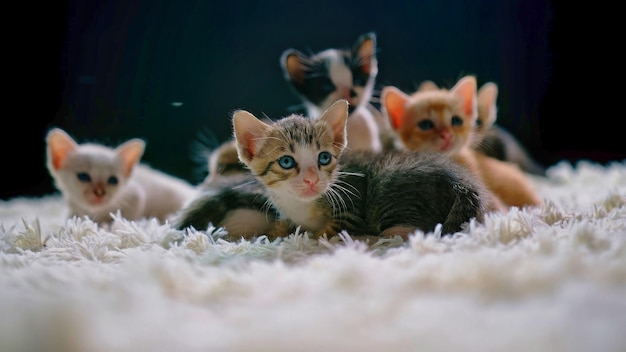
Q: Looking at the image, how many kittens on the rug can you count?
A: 6